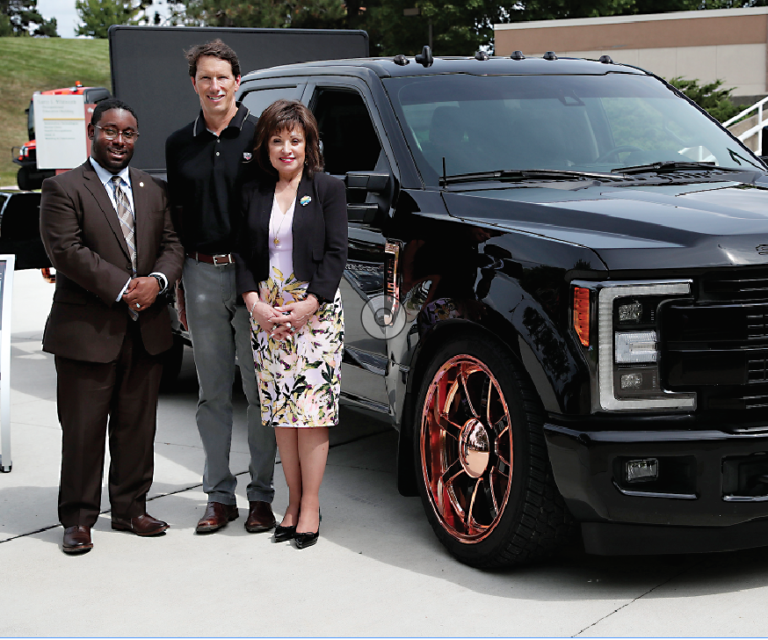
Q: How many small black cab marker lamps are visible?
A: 5